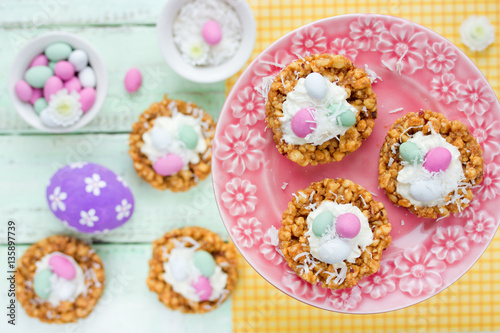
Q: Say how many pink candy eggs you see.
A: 15